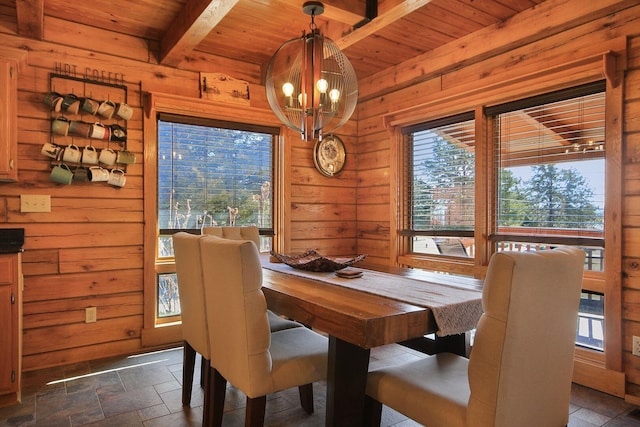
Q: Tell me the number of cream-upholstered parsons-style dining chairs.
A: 4